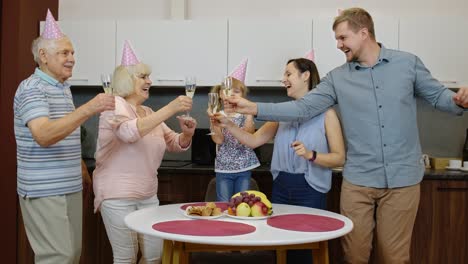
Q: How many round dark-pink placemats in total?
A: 3